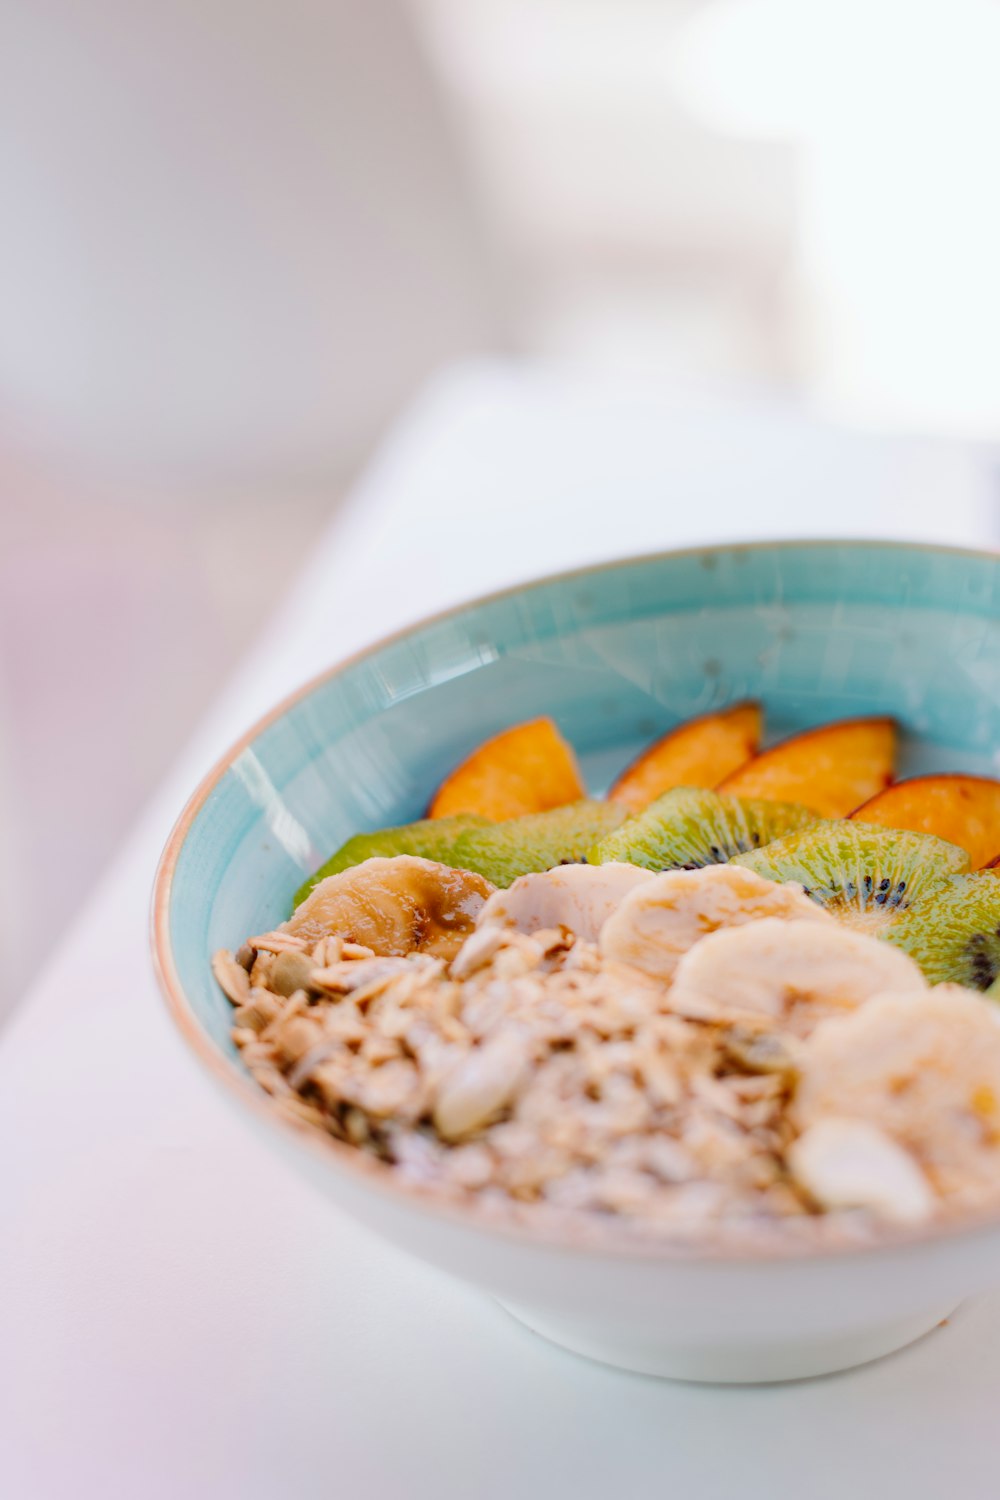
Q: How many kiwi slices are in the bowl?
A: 5